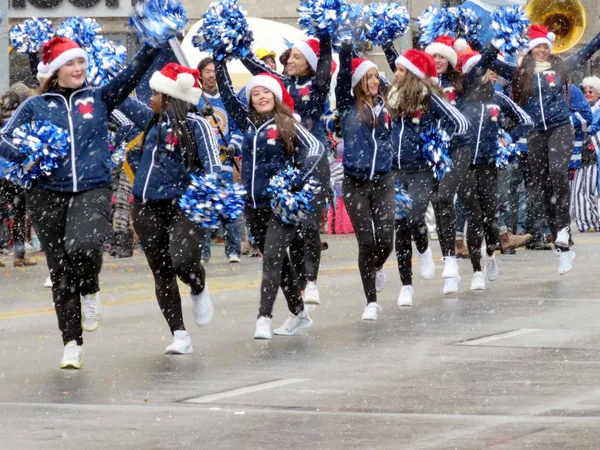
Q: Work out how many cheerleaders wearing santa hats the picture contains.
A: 9